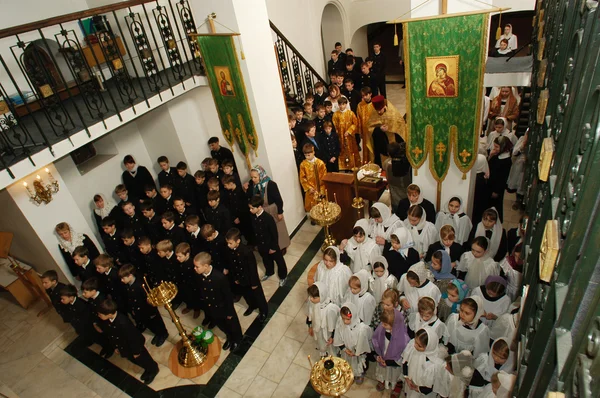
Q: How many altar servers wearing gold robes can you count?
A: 3